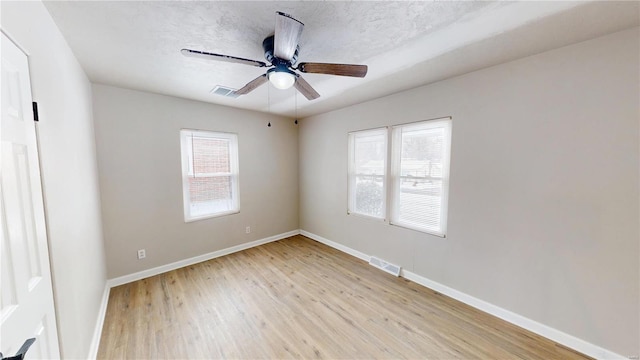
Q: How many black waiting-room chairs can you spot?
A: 0